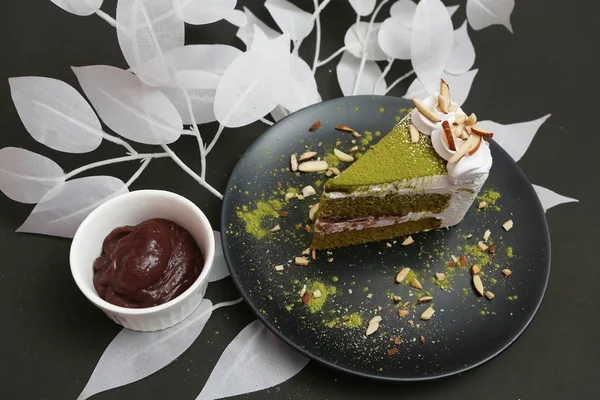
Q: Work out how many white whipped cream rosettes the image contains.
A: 3